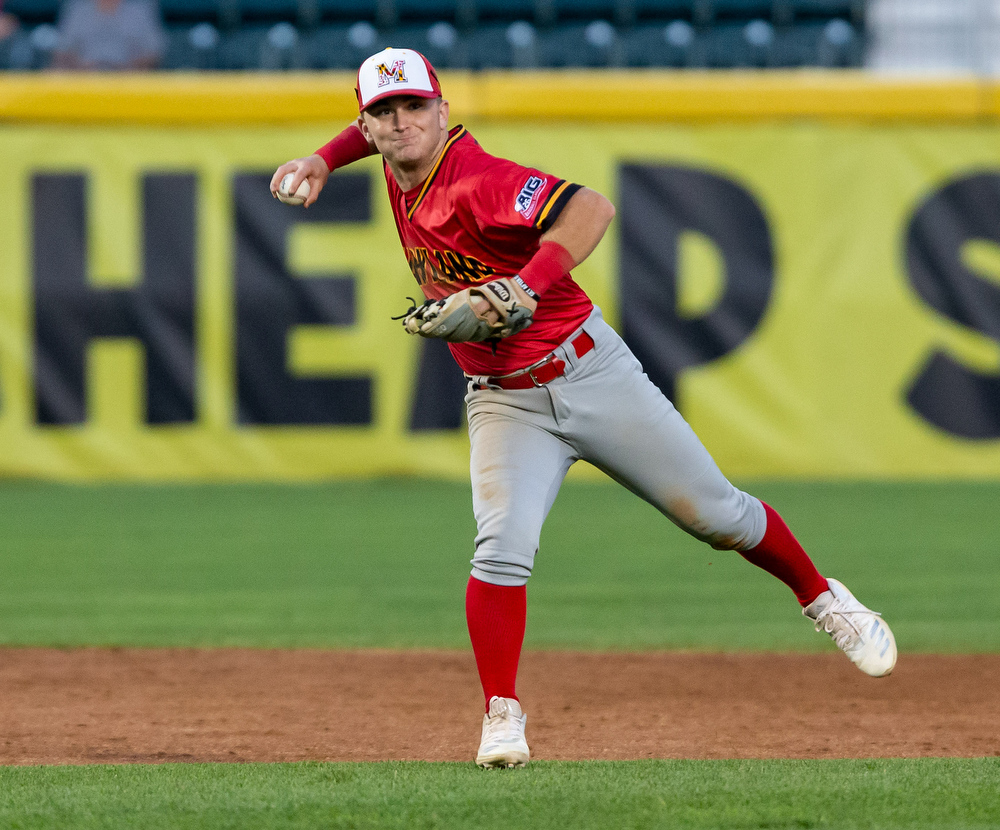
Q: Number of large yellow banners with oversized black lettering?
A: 1